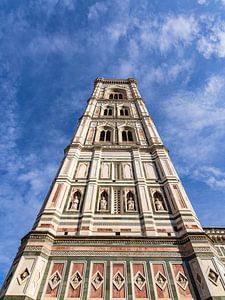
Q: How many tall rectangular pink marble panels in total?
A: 7